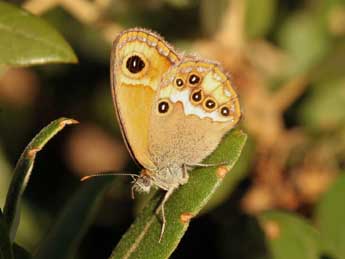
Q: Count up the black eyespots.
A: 7